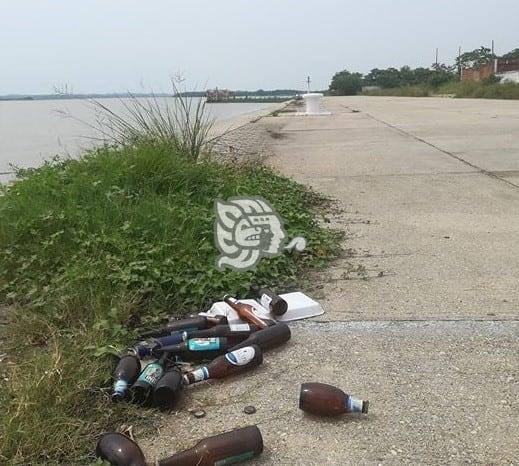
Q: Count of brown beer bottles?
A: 13